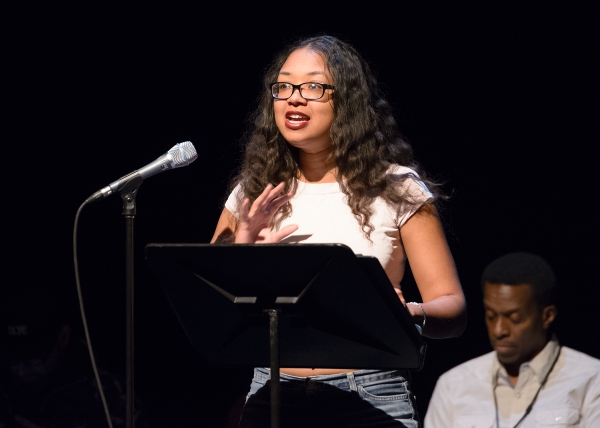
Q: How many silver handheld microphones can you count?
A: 1